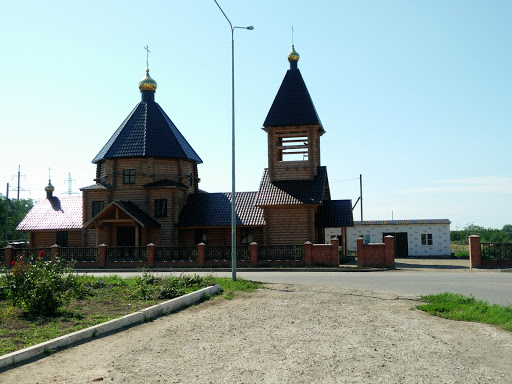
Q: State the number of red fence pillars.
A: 11